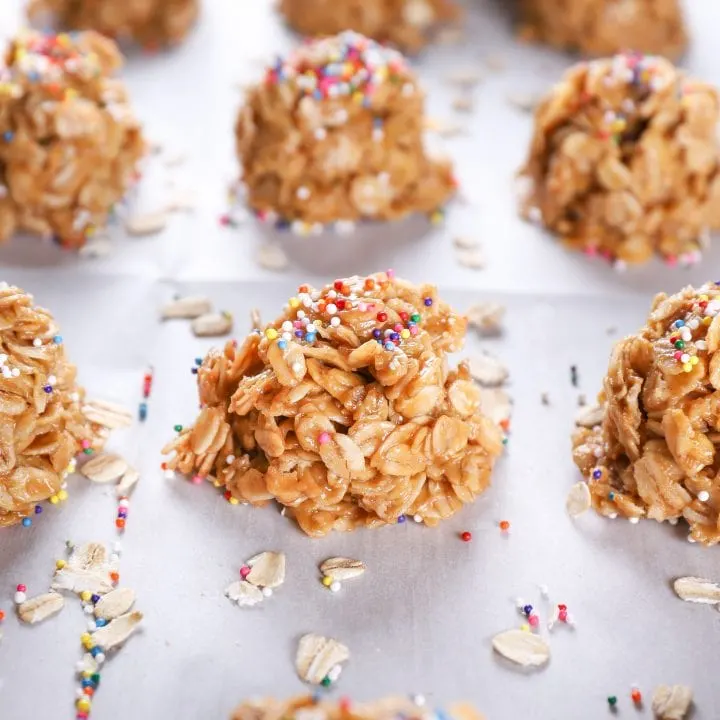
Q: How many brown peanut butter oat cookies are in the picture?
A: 10